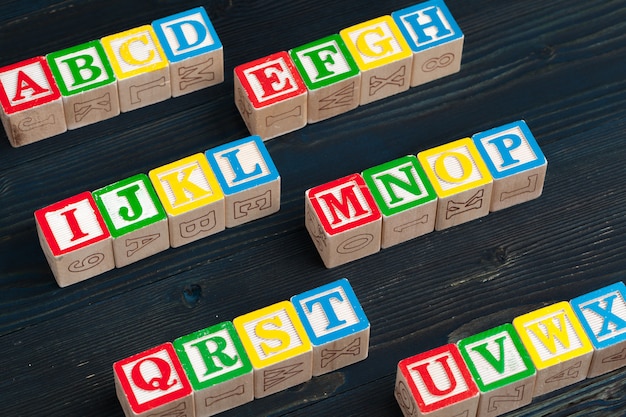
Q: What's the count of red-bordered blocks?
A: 6